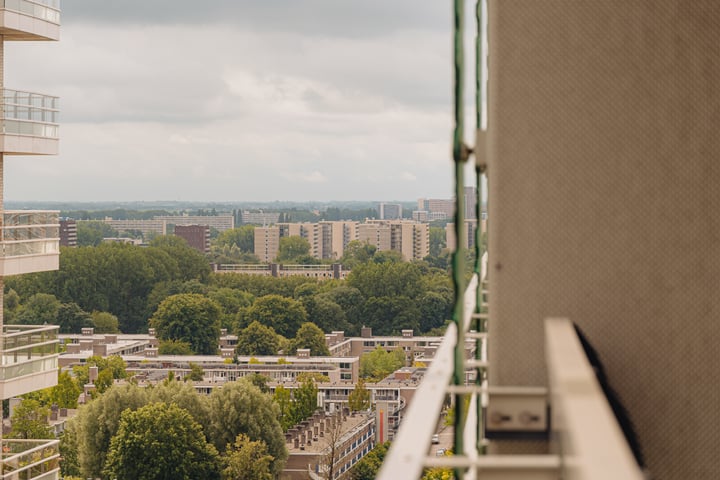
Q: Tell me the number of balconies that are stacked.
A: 5